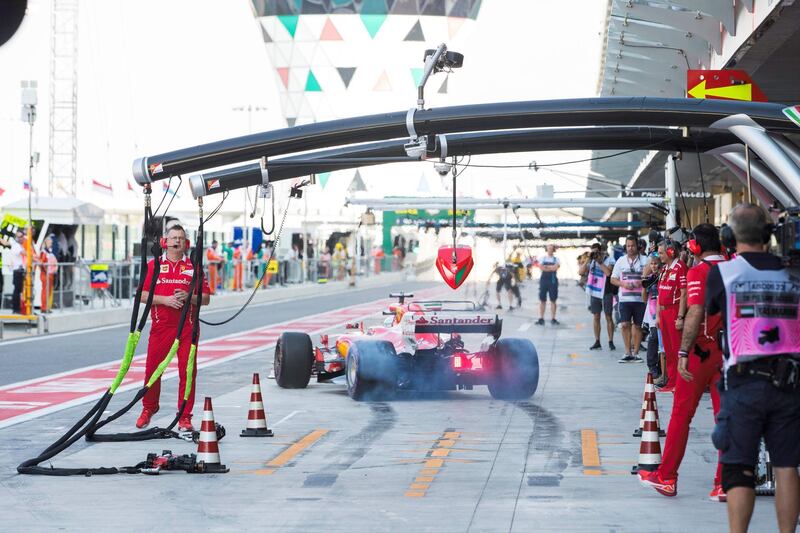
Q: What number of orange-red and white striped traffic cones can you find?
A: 4